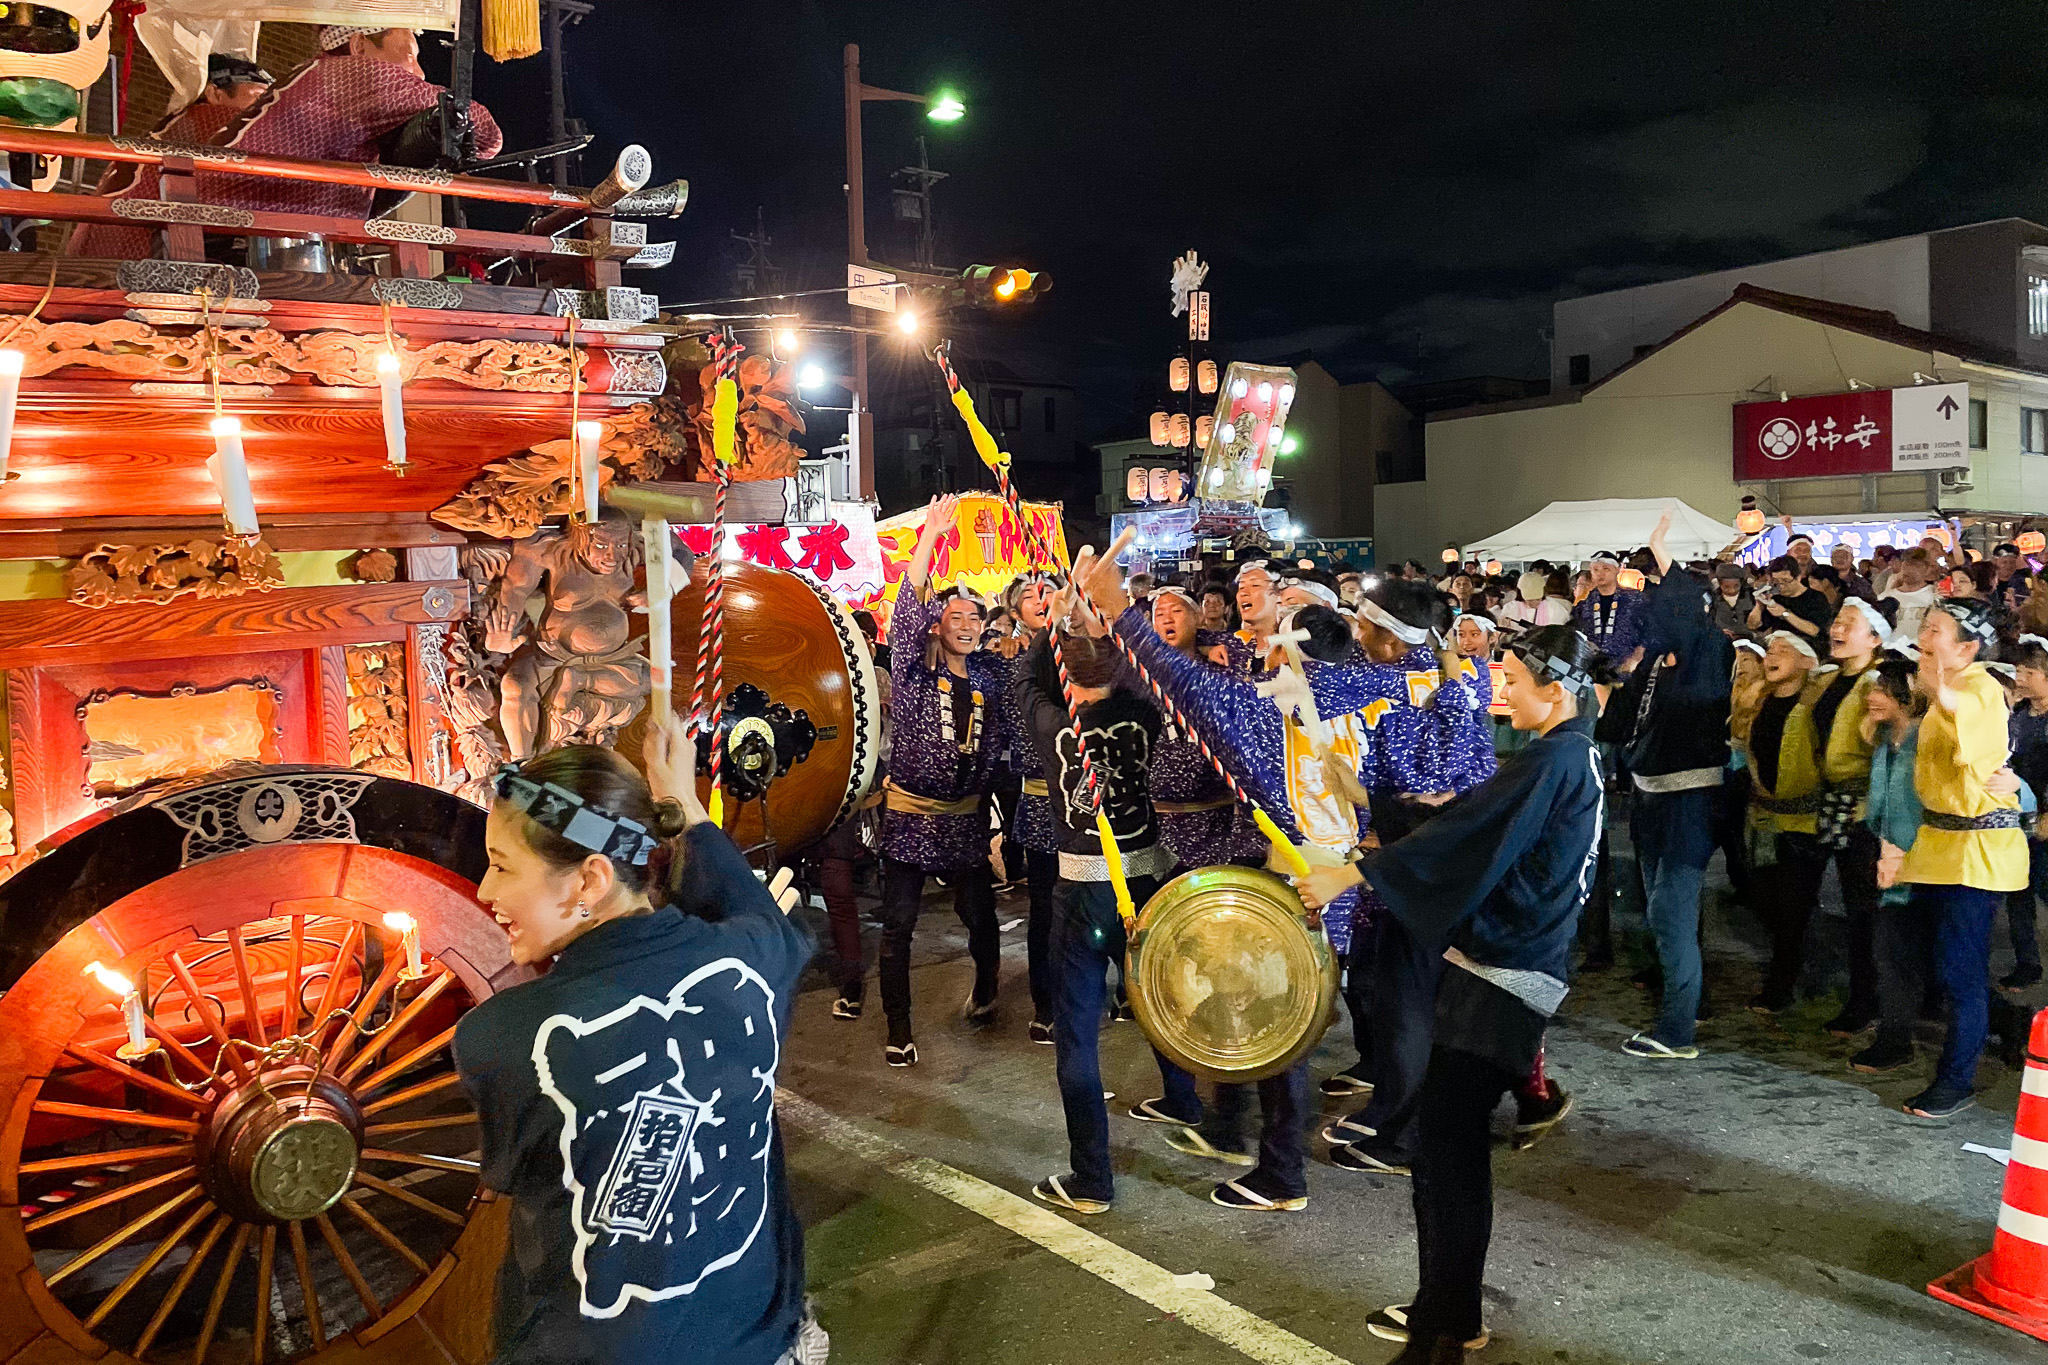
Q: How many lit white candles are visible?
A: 6